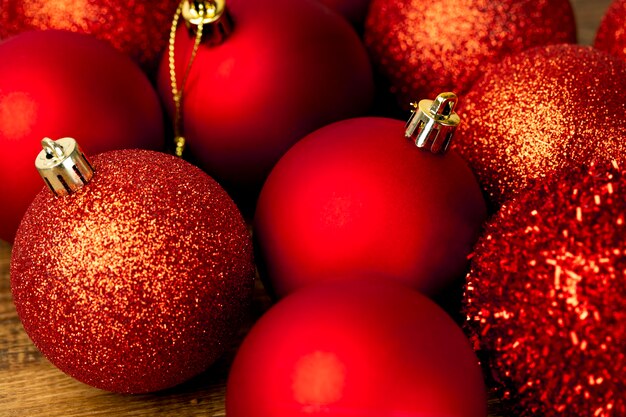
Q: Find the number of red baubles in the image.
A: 11